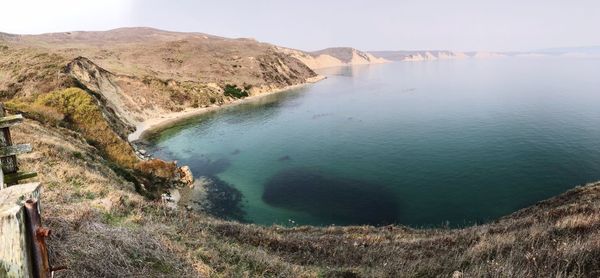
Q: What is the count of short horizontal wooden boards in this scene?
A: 3